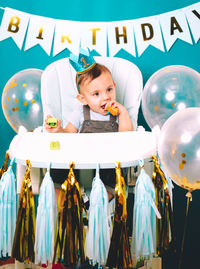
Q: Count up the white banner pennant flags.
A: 8